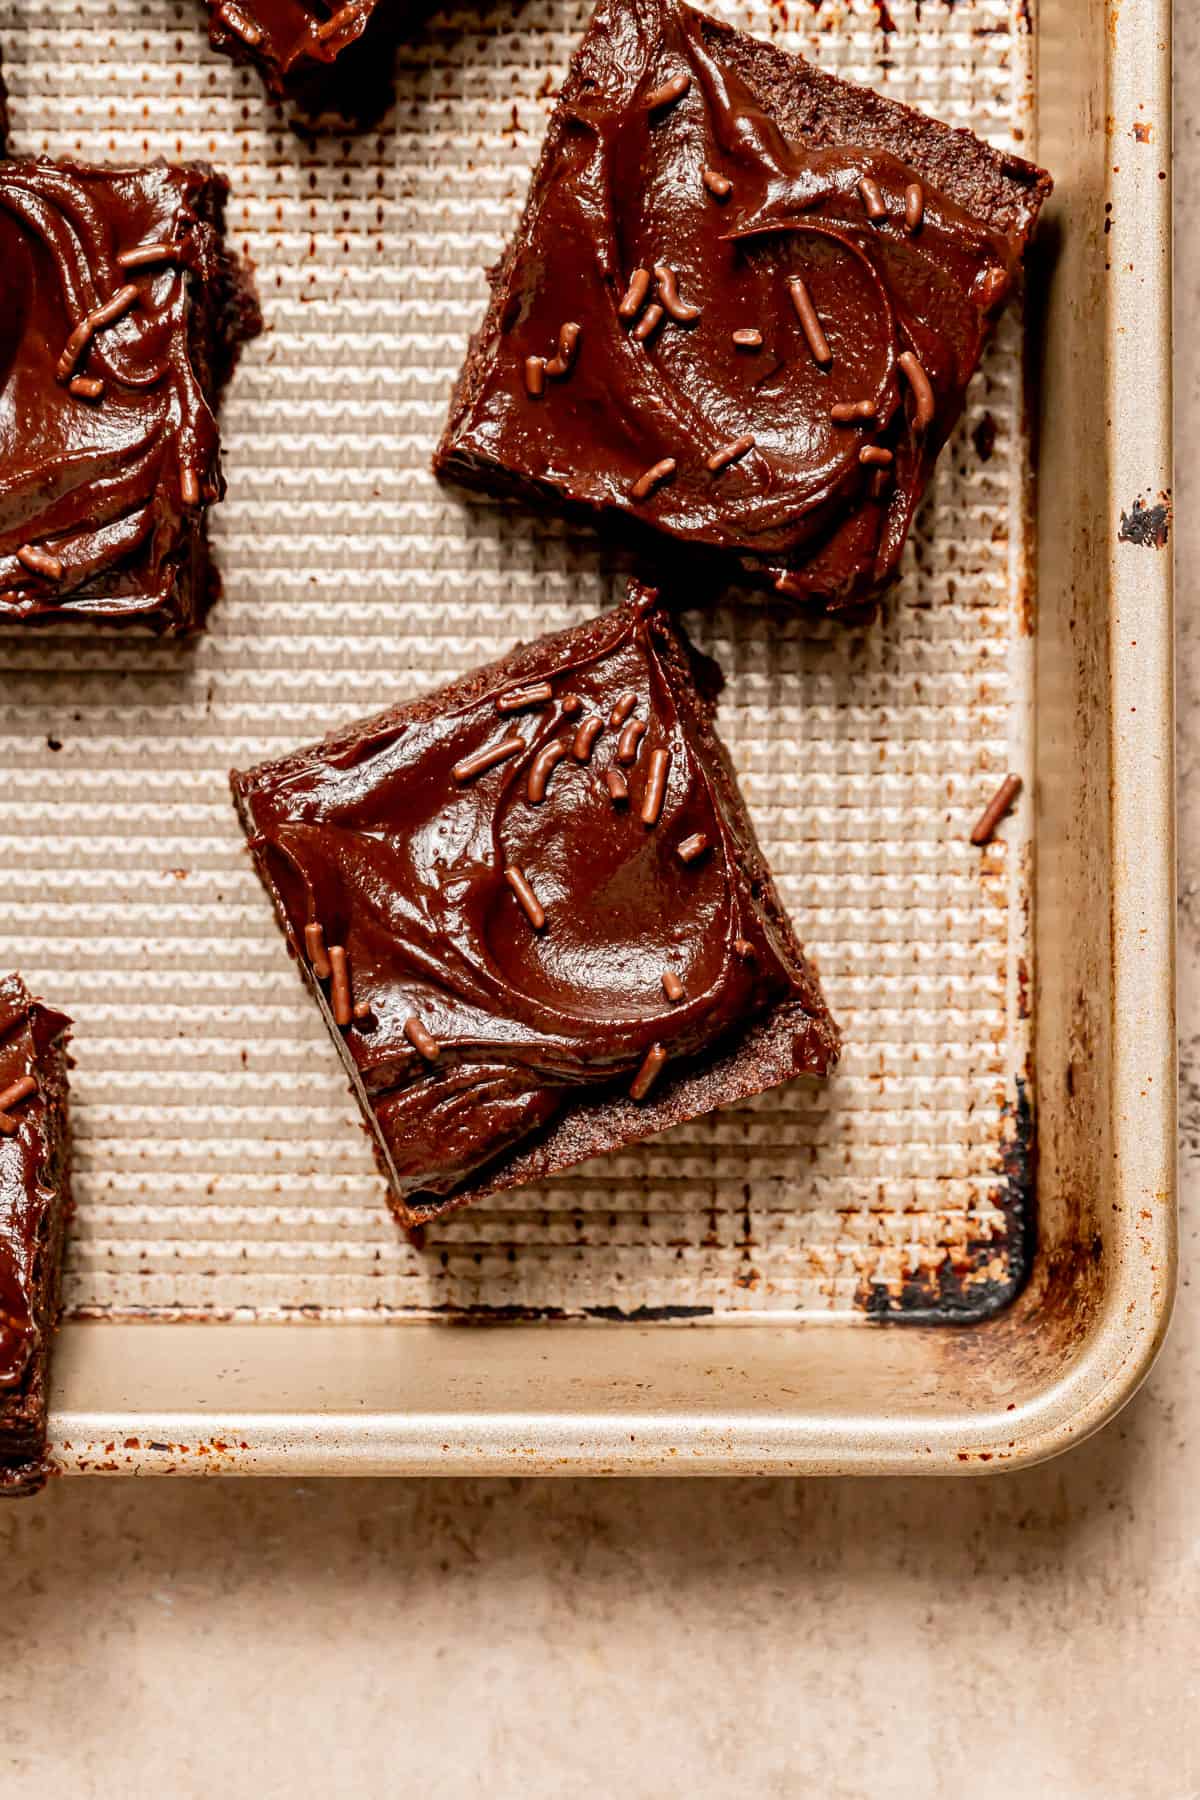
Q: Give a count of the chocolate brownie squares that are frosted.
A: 5